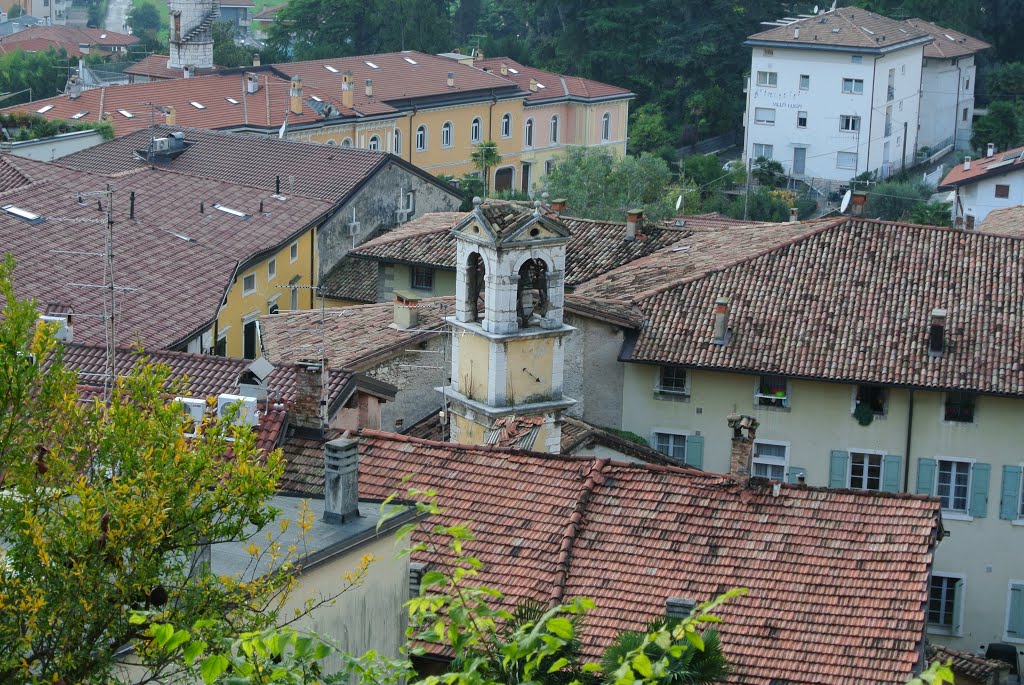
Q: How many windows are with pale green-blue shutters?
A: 7